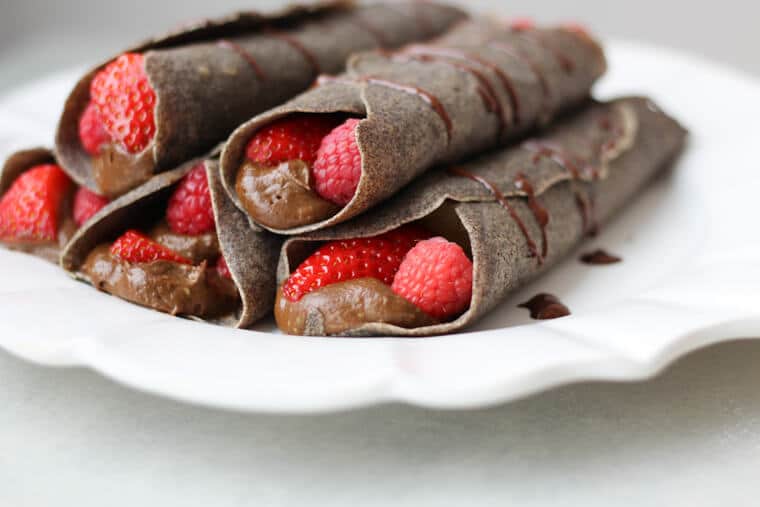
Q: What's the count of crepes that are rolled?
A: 5